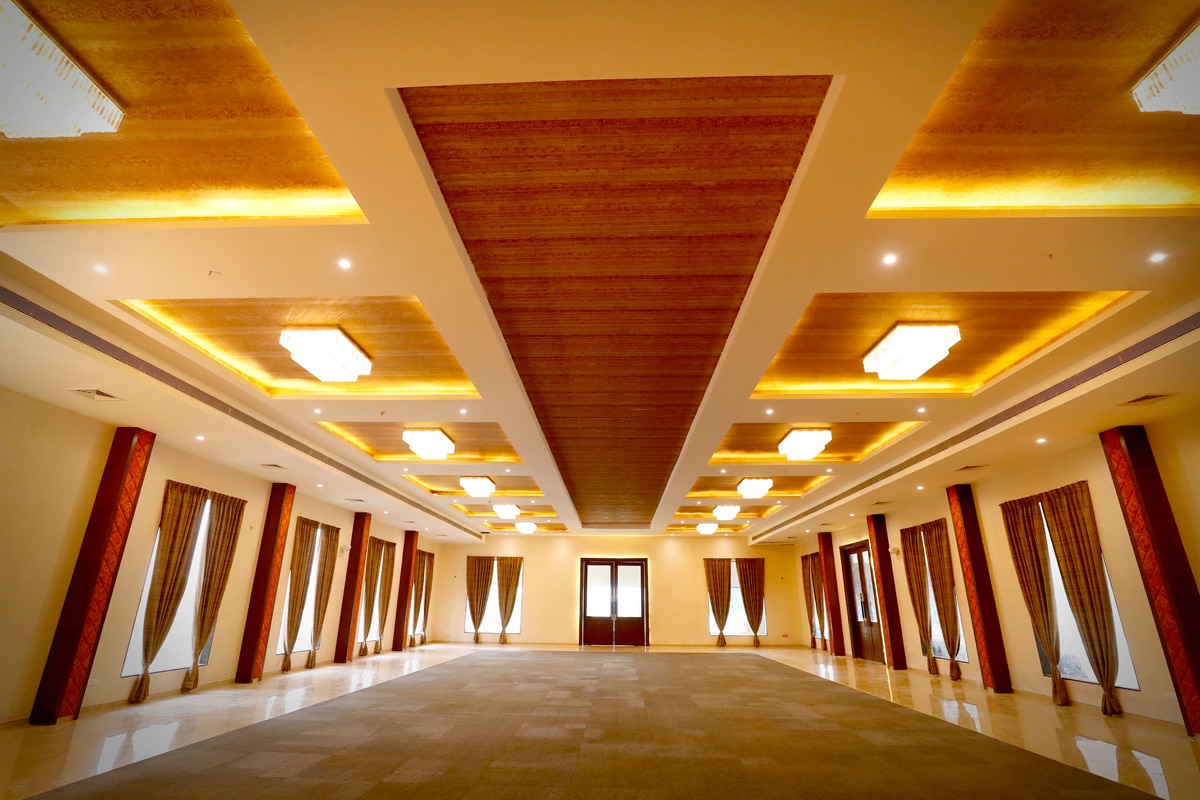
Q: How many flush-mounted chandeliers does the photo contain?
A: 12